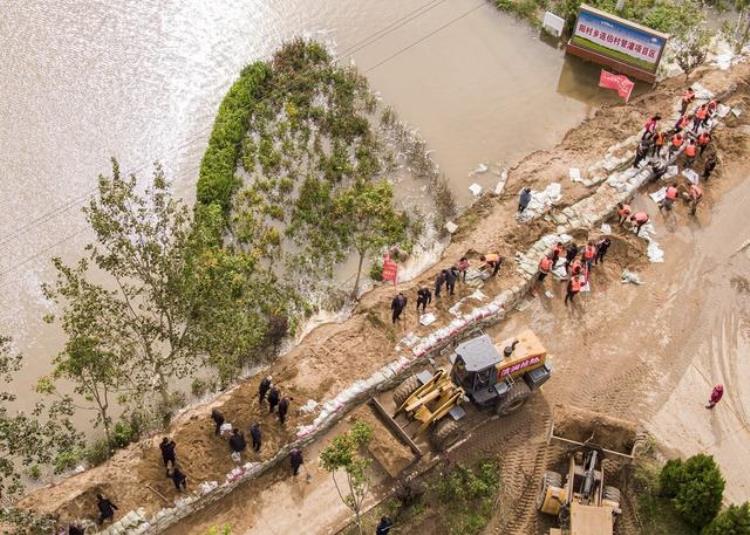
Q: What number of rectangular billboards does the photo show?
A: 1